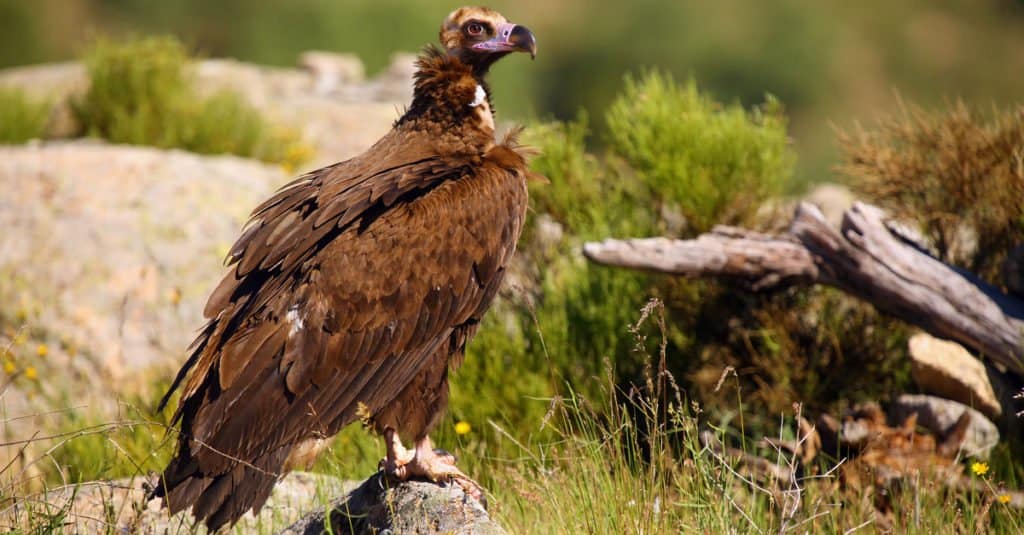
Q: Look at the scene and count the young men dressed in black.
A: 0